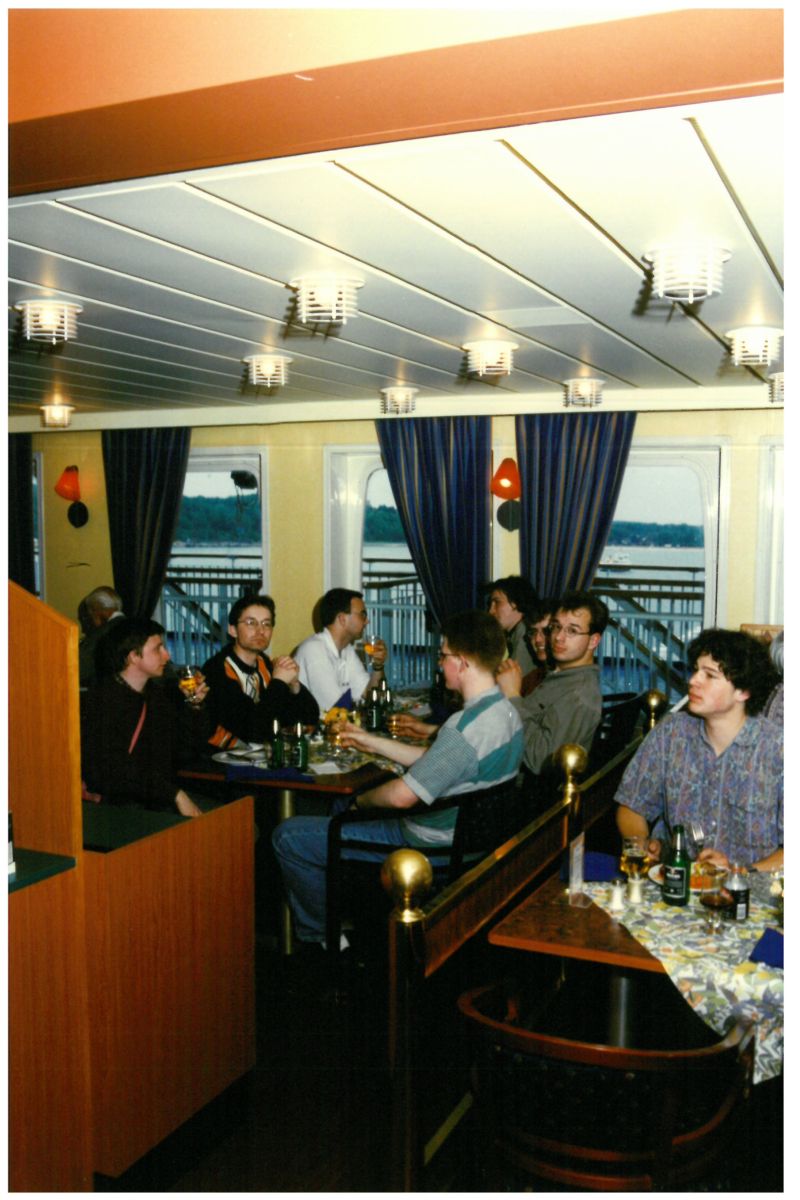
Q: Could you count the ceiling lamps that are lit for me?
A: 10